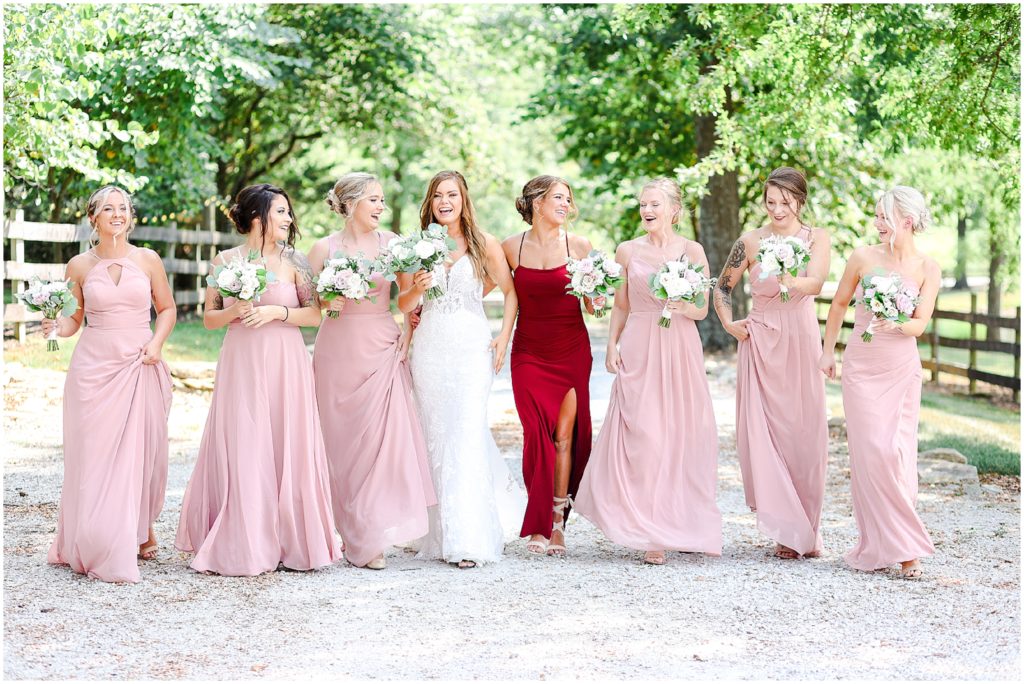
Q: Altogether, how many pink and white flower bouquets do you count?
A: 8